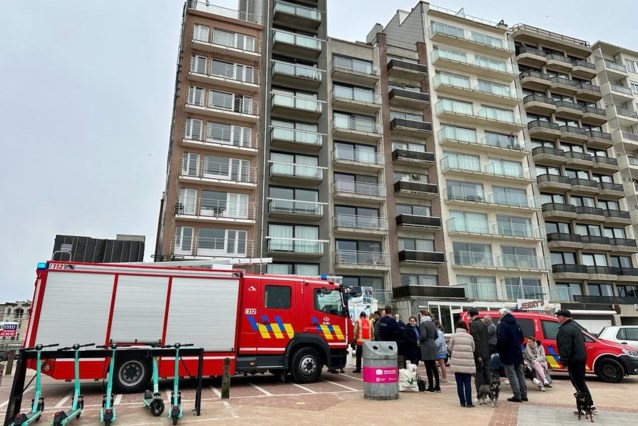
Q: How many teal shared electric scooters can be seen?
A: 5